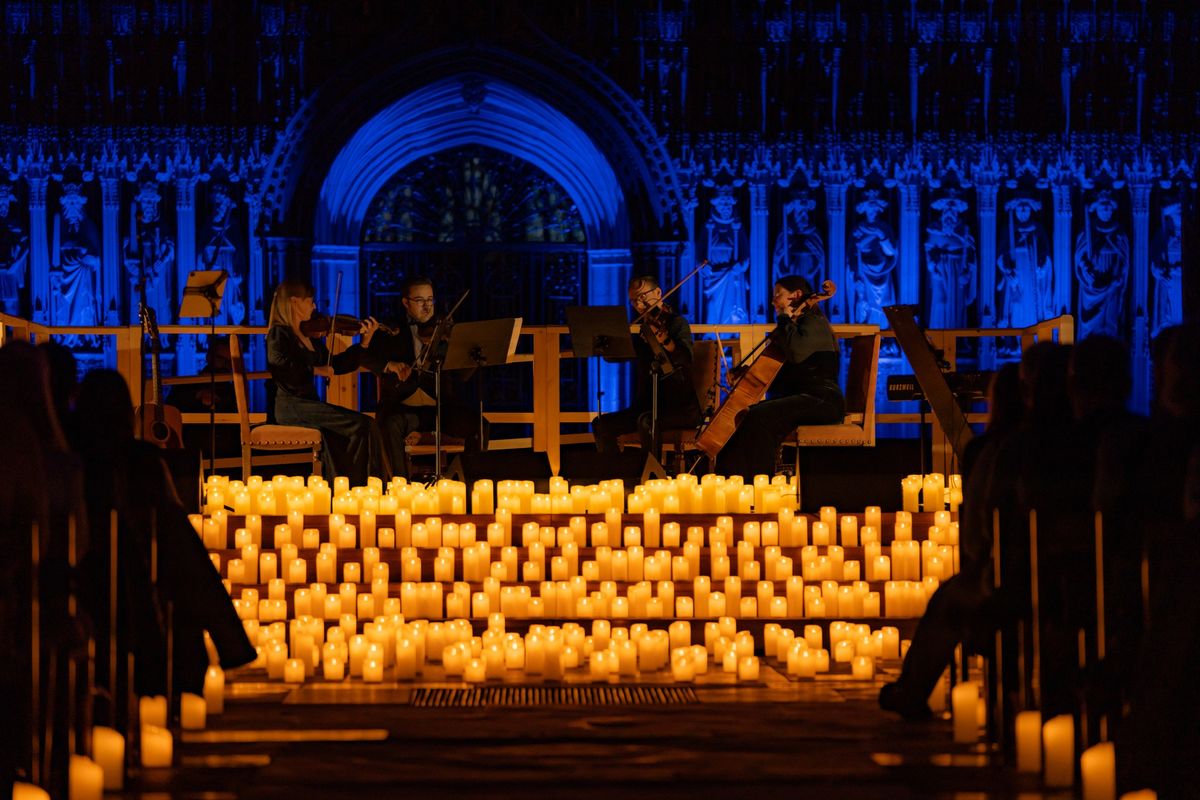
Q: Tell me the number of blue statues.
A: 11